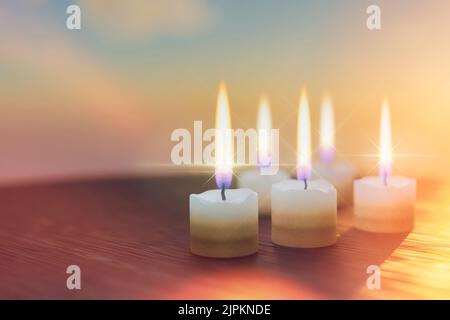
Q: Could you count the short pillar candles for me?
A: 5